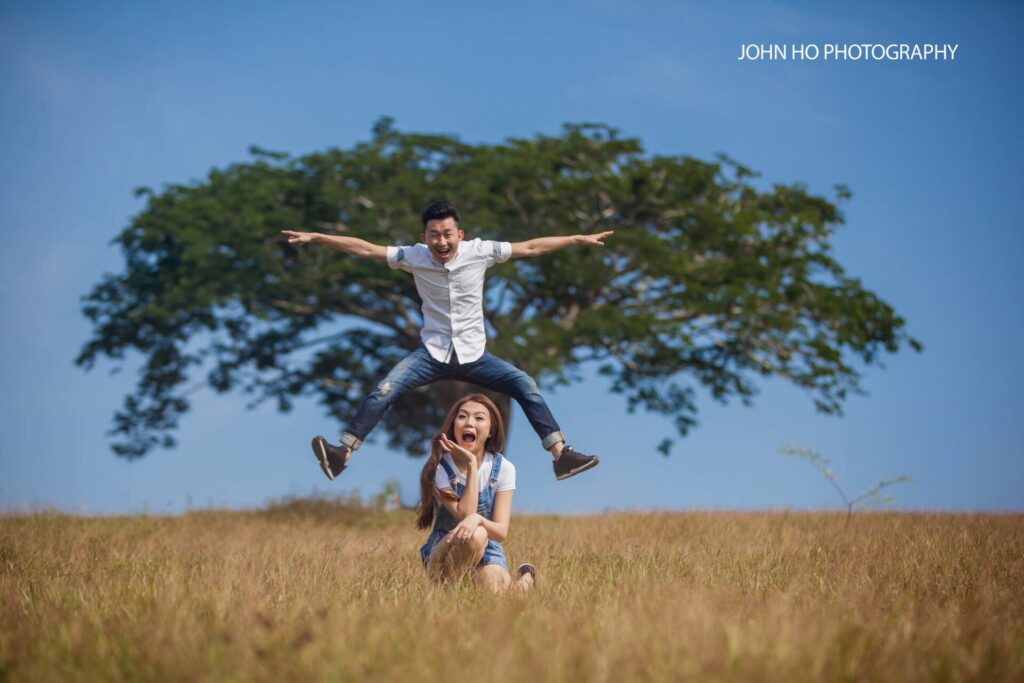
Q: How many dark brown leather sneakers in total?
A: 2